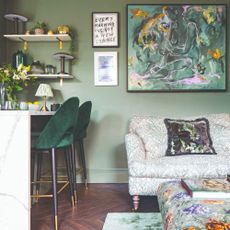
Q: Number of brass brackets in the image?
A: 3